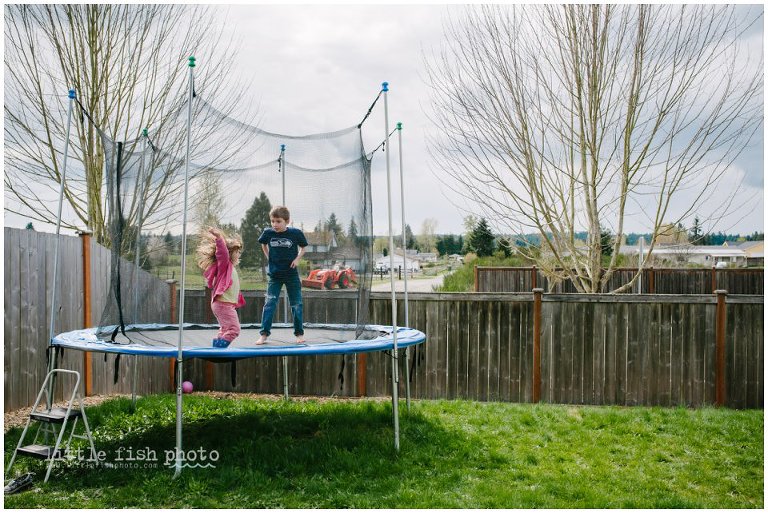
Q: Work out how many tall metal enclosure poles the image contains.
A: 6